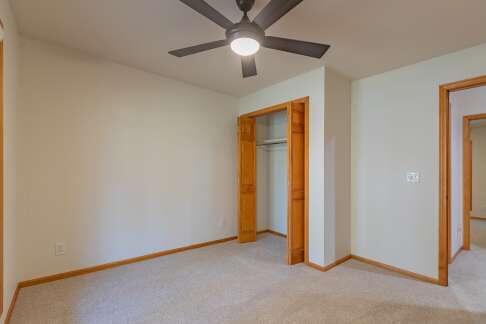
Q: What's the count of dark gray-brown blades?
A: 5